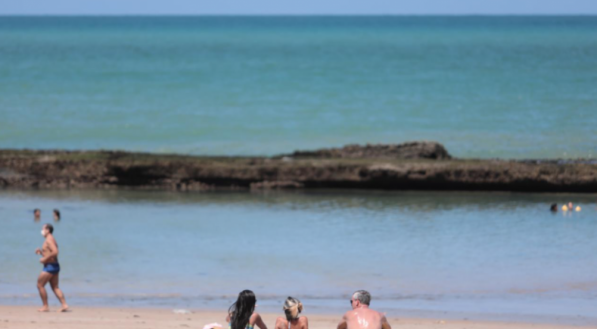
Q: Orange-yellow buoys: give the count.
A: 2